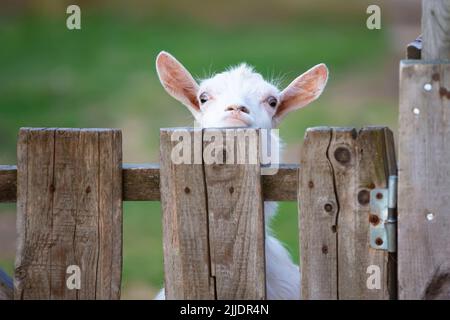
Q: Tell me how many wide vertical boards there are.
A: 4